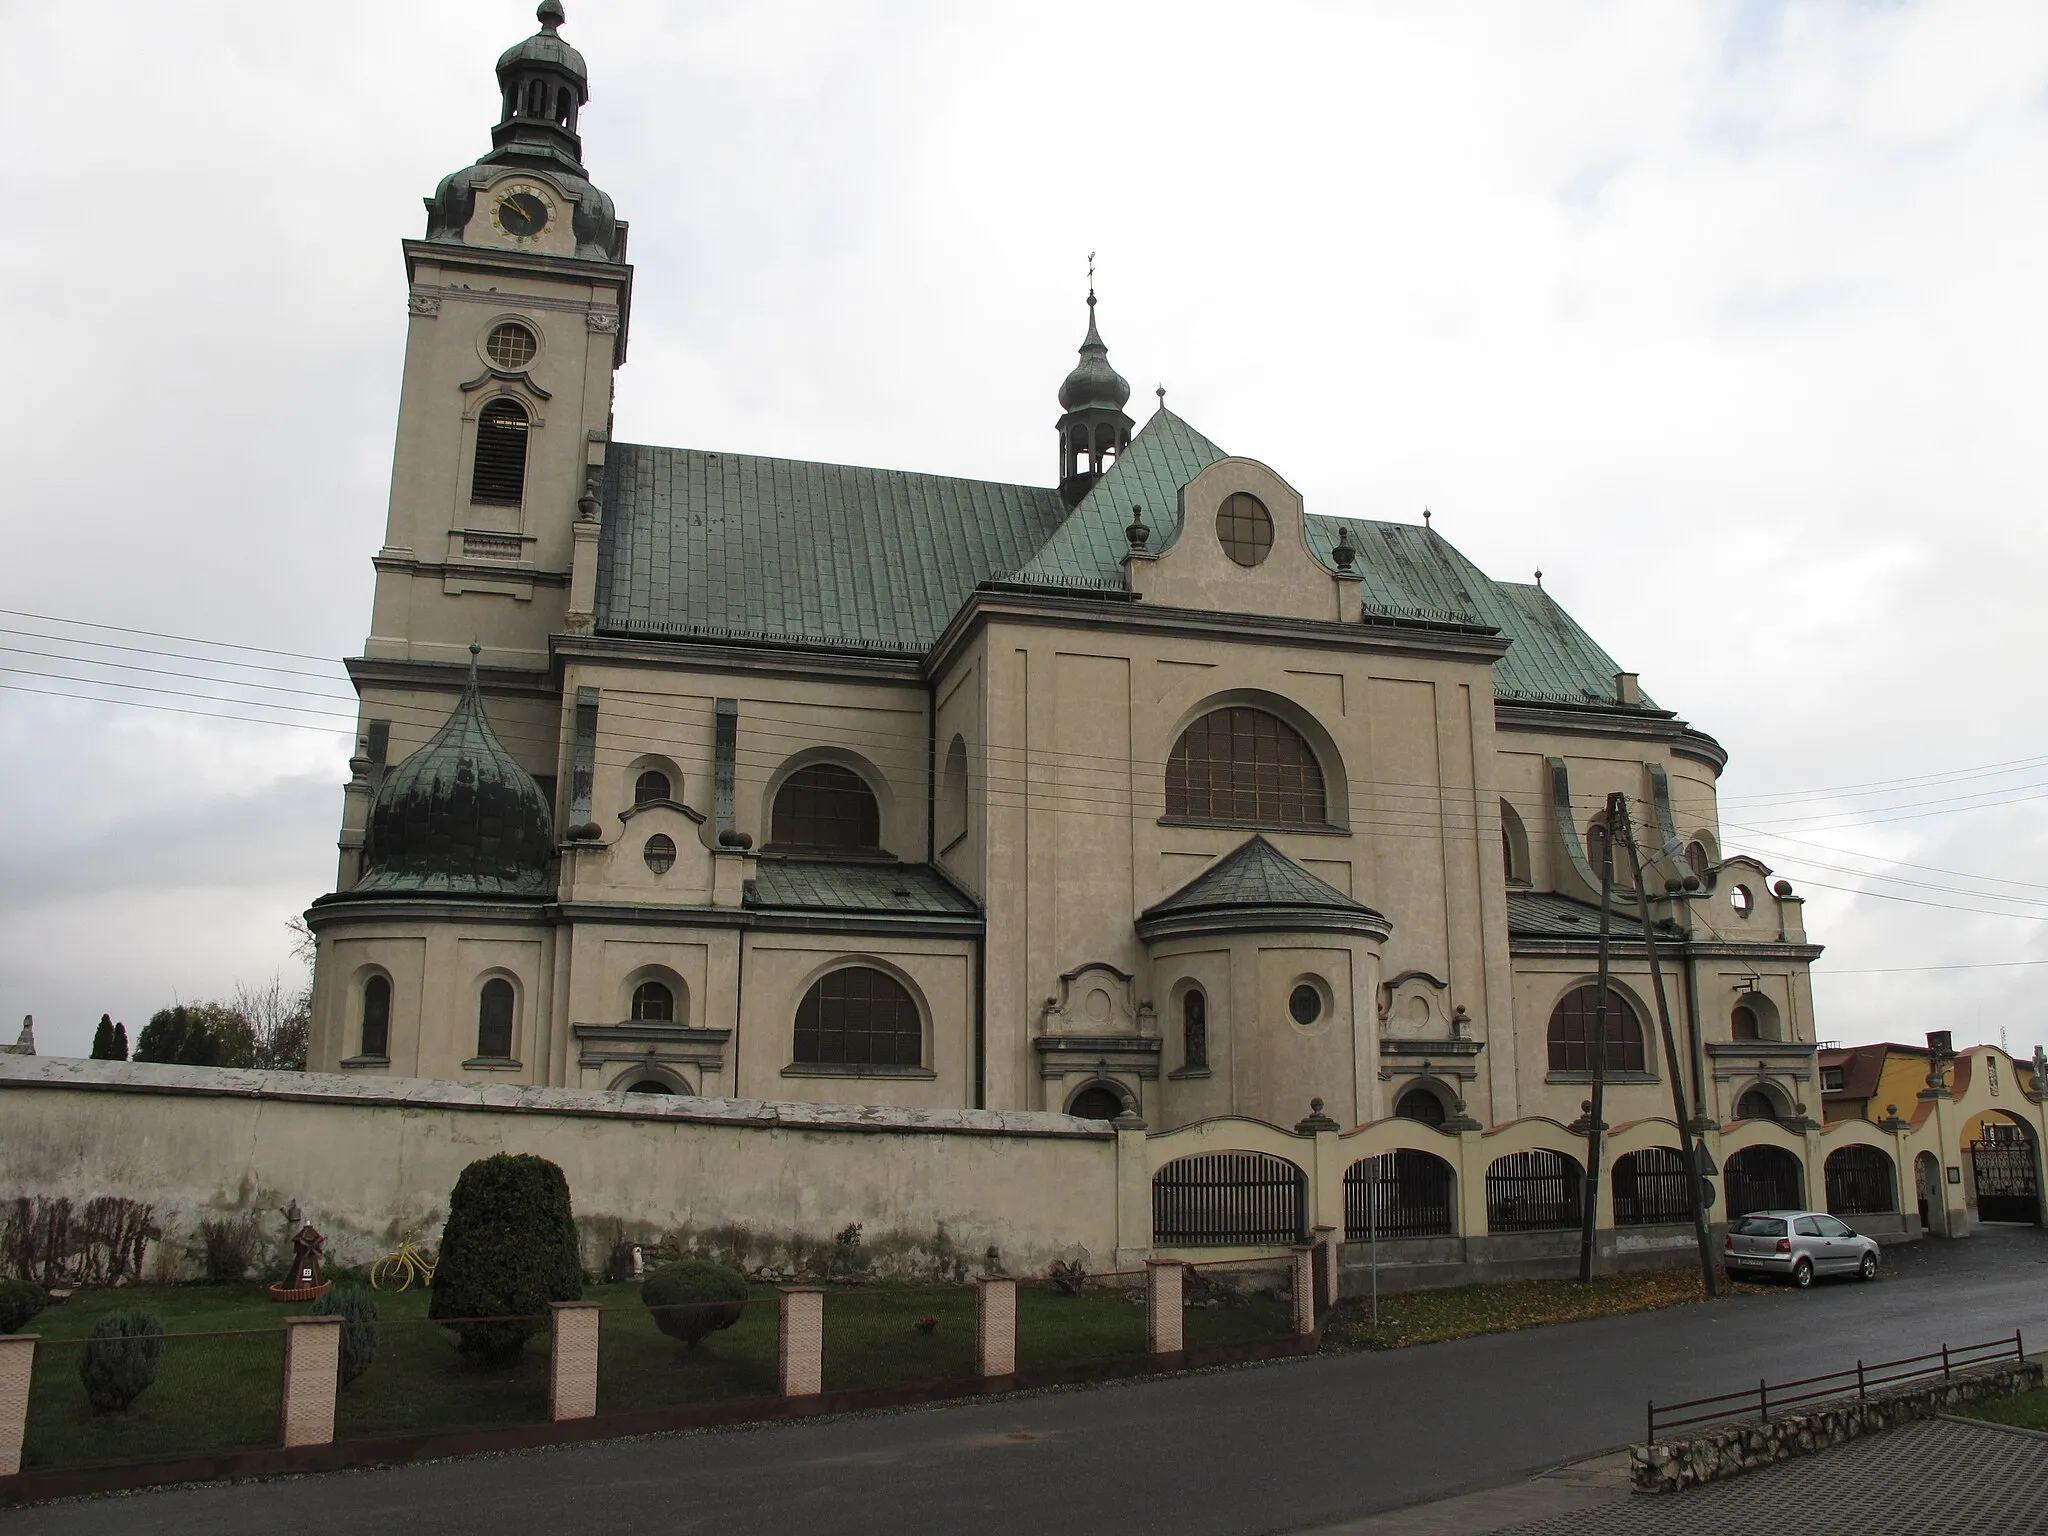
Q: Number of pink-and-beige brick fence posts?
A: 8